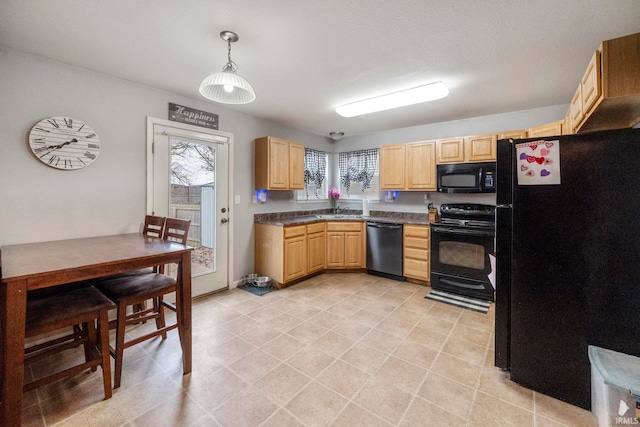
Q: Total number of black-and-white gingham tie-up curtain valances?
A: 2